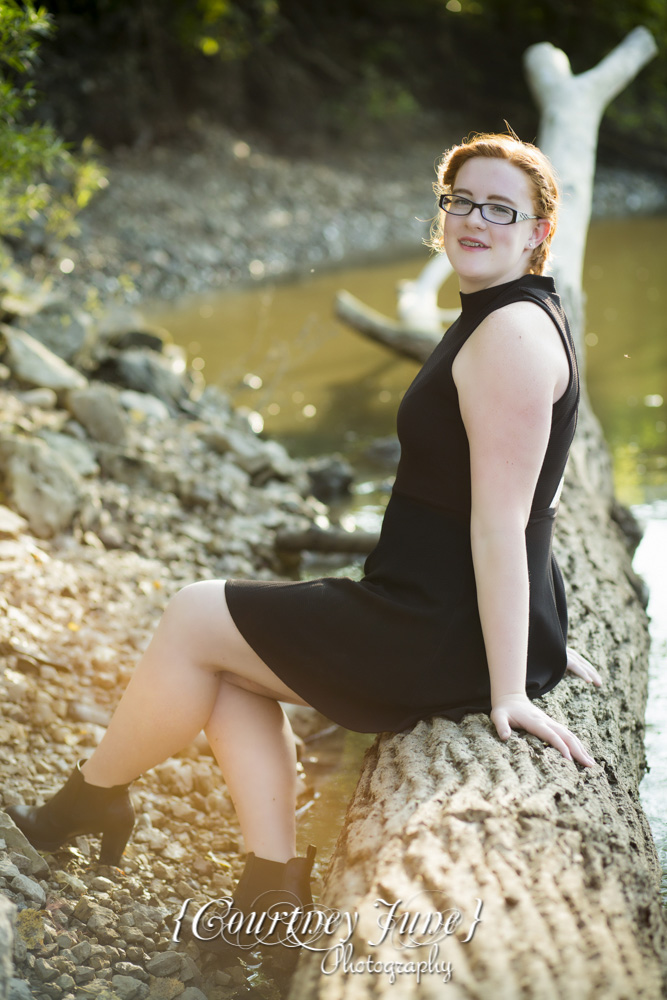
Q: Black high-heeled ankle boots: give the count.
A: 2